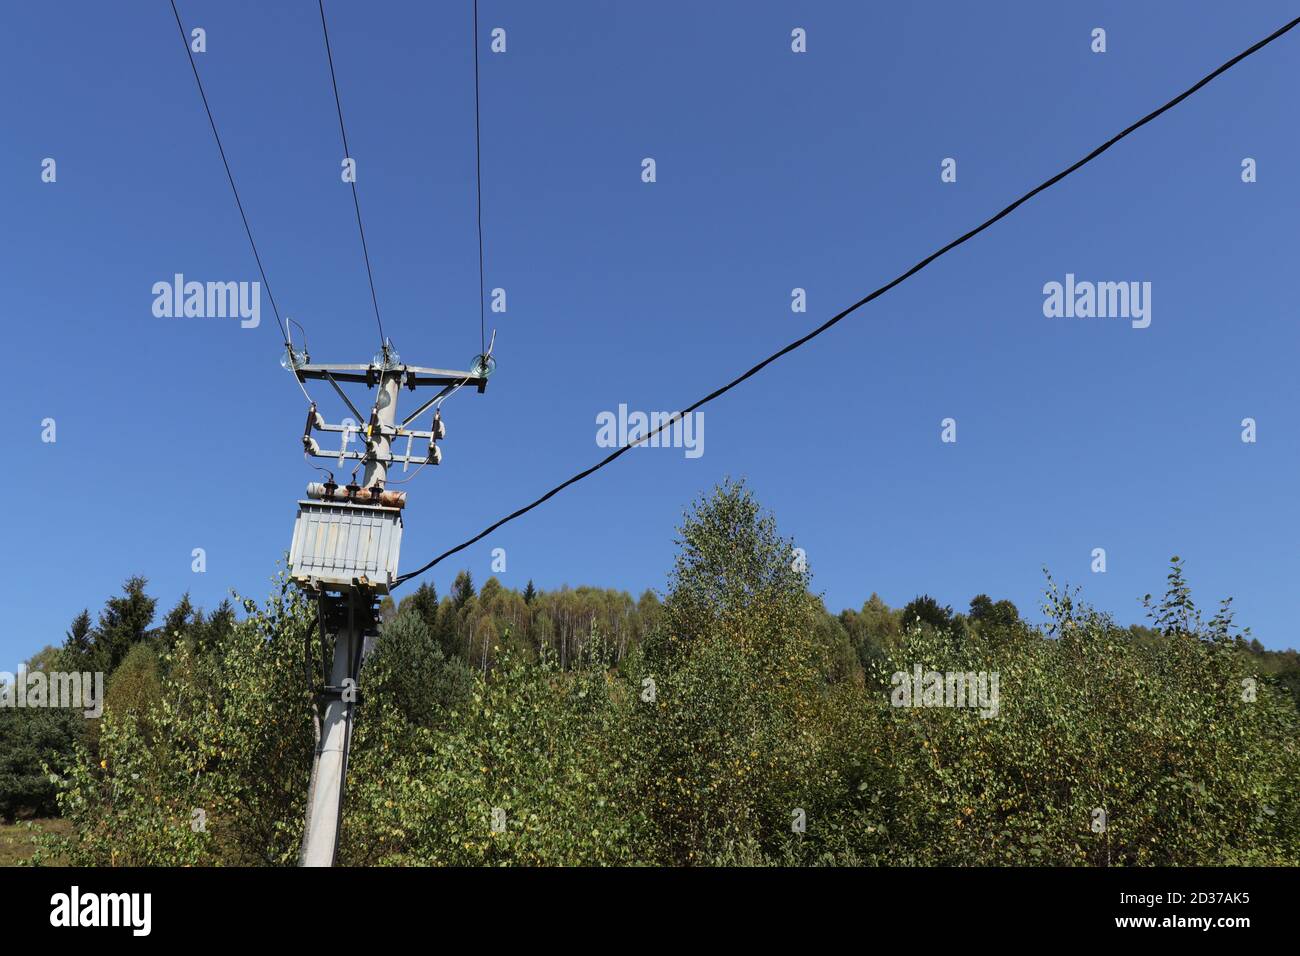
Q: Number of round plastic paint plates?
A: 0